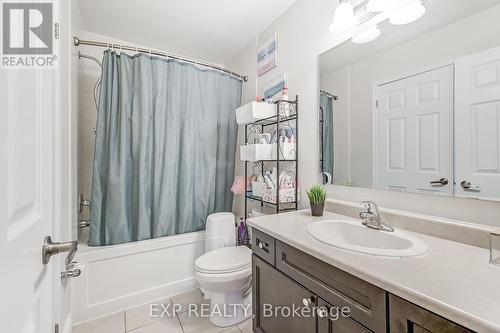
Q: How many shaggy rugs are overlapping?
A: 0